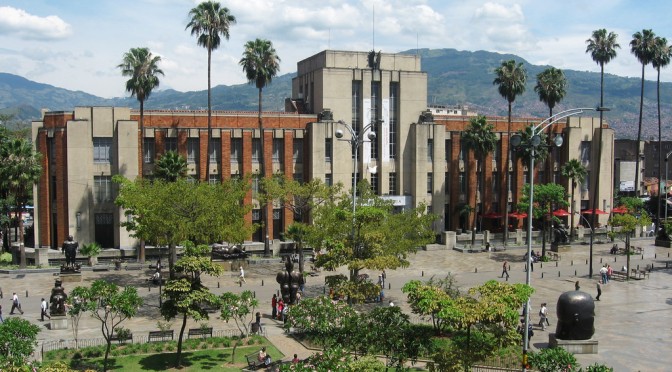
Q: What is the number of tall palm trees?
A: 8